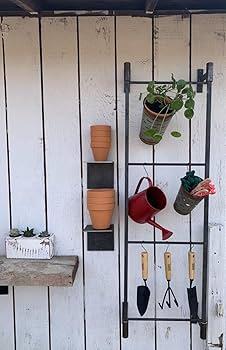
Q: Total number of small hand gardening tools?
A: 3